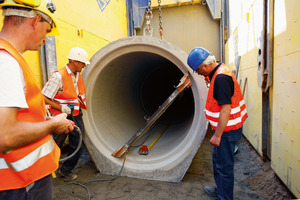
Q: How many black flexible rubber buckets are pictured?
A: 0